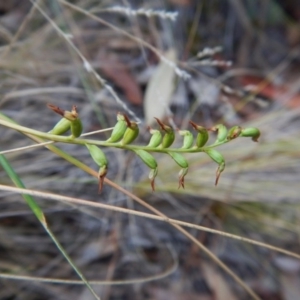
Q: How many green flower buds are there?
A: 15